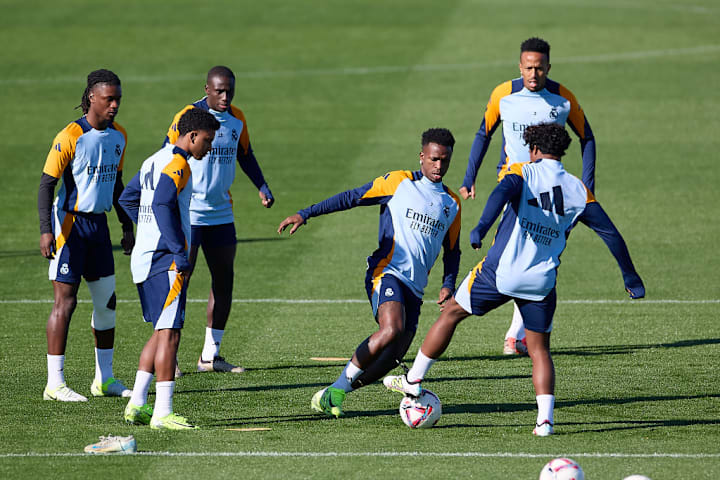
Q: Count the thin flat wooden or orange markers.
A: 2